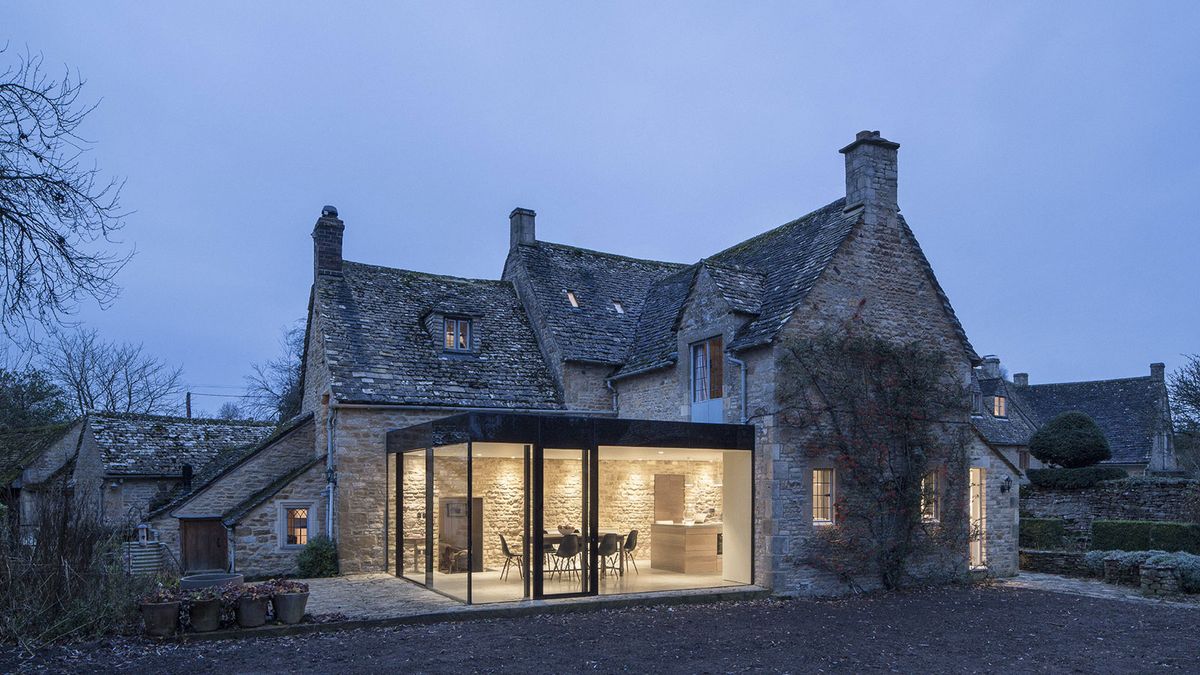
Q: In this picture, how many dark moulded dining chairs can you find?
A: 6